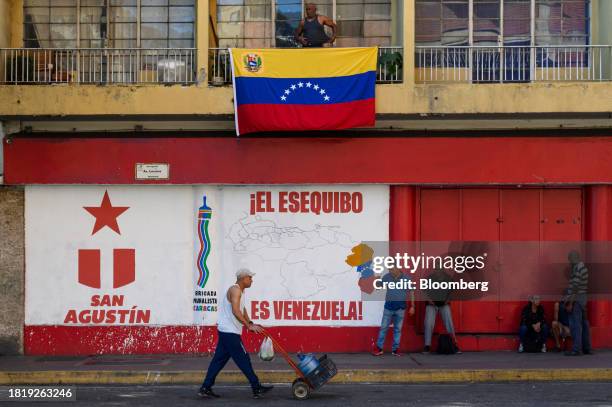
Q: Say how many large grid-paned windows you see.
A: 3